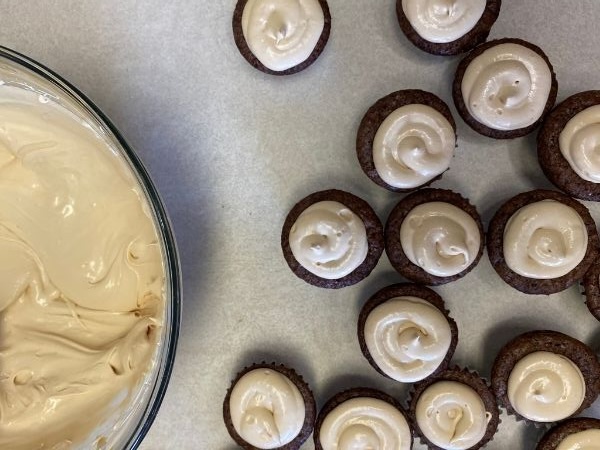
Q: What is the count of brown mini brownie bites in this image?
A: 15